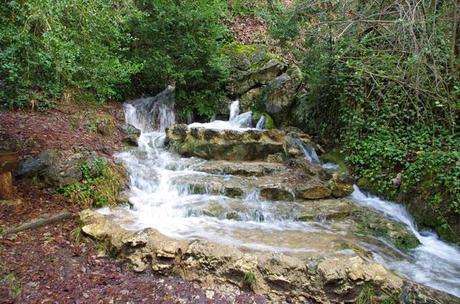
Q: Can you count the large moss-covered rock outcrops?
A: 1